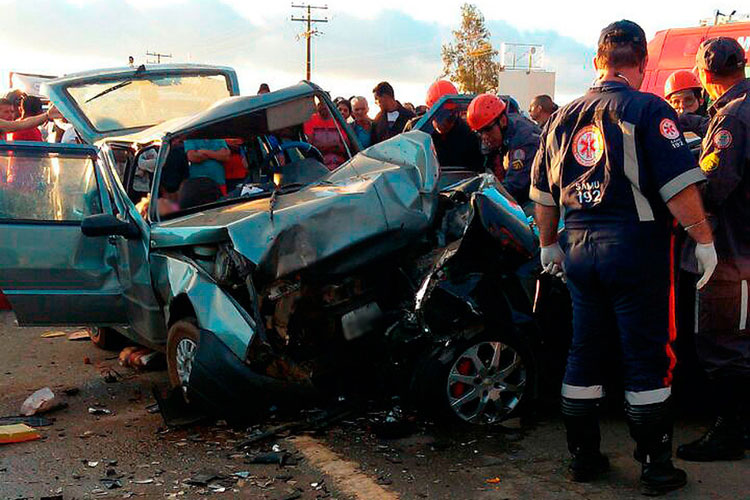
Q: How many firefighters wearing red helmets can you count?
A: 3